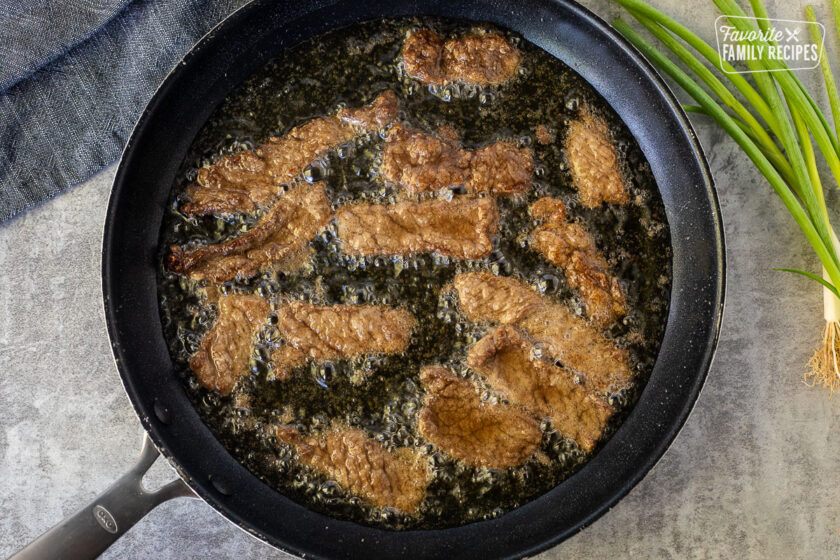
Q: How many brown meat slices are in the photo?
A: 13